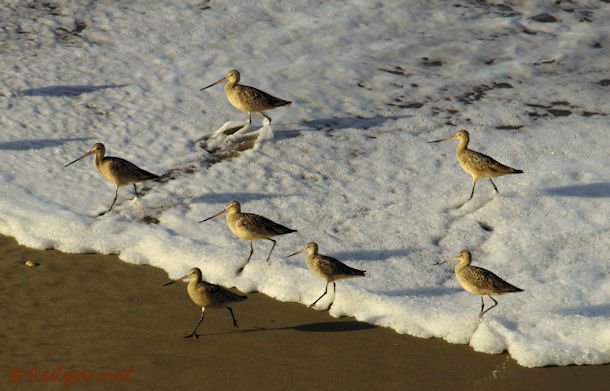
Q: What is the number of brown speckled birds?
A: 7